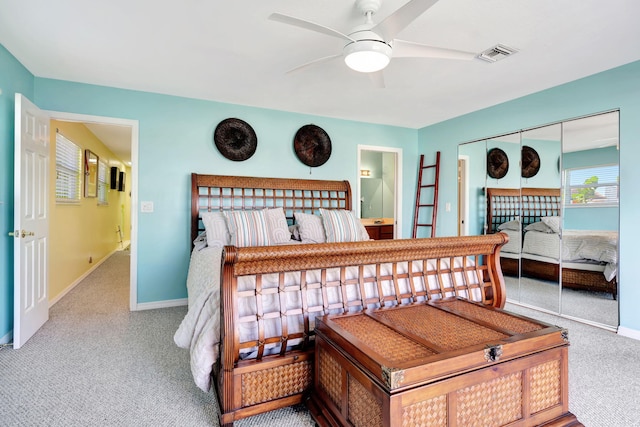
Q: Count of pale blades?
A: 5